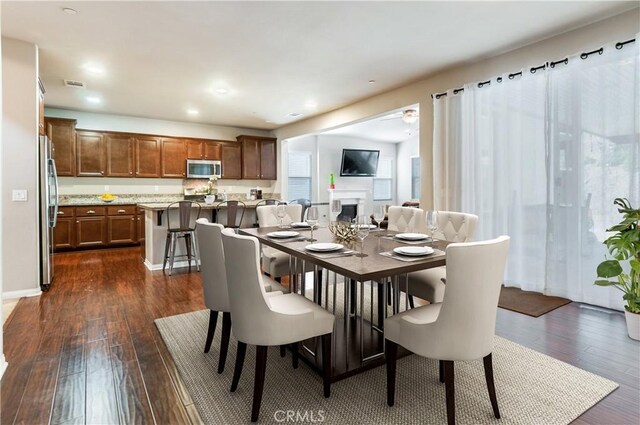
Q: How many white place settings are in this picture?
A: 6